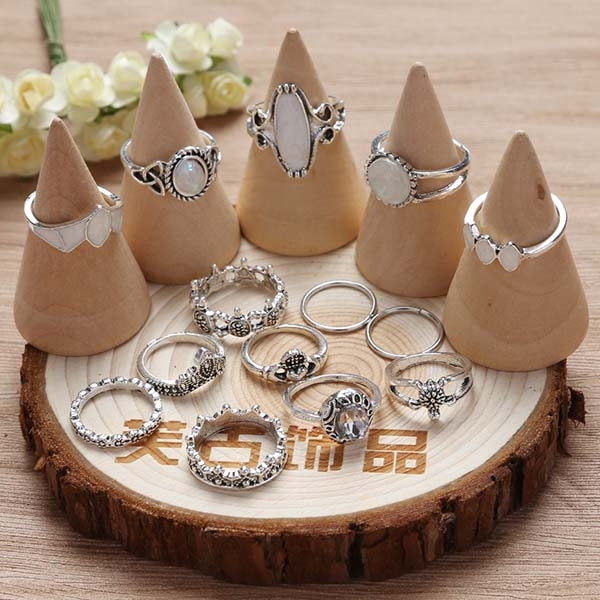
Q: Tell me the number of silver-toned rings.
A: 14